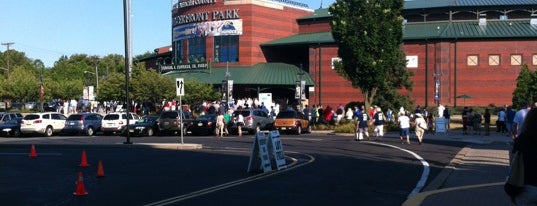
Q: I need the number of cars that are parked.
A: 9